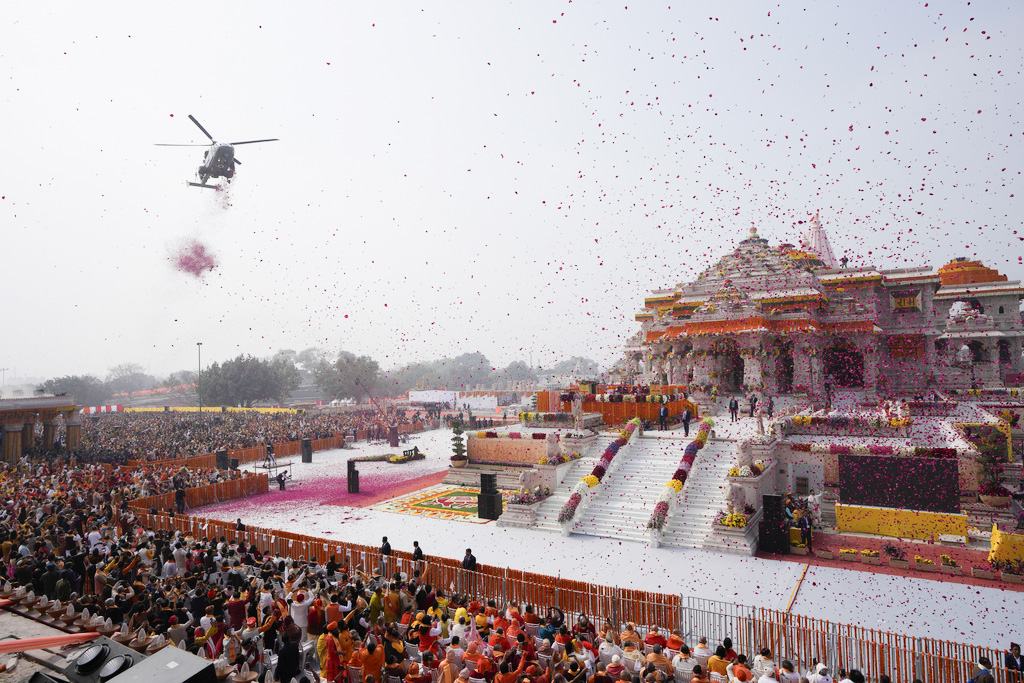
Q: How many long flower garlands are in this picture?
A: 2